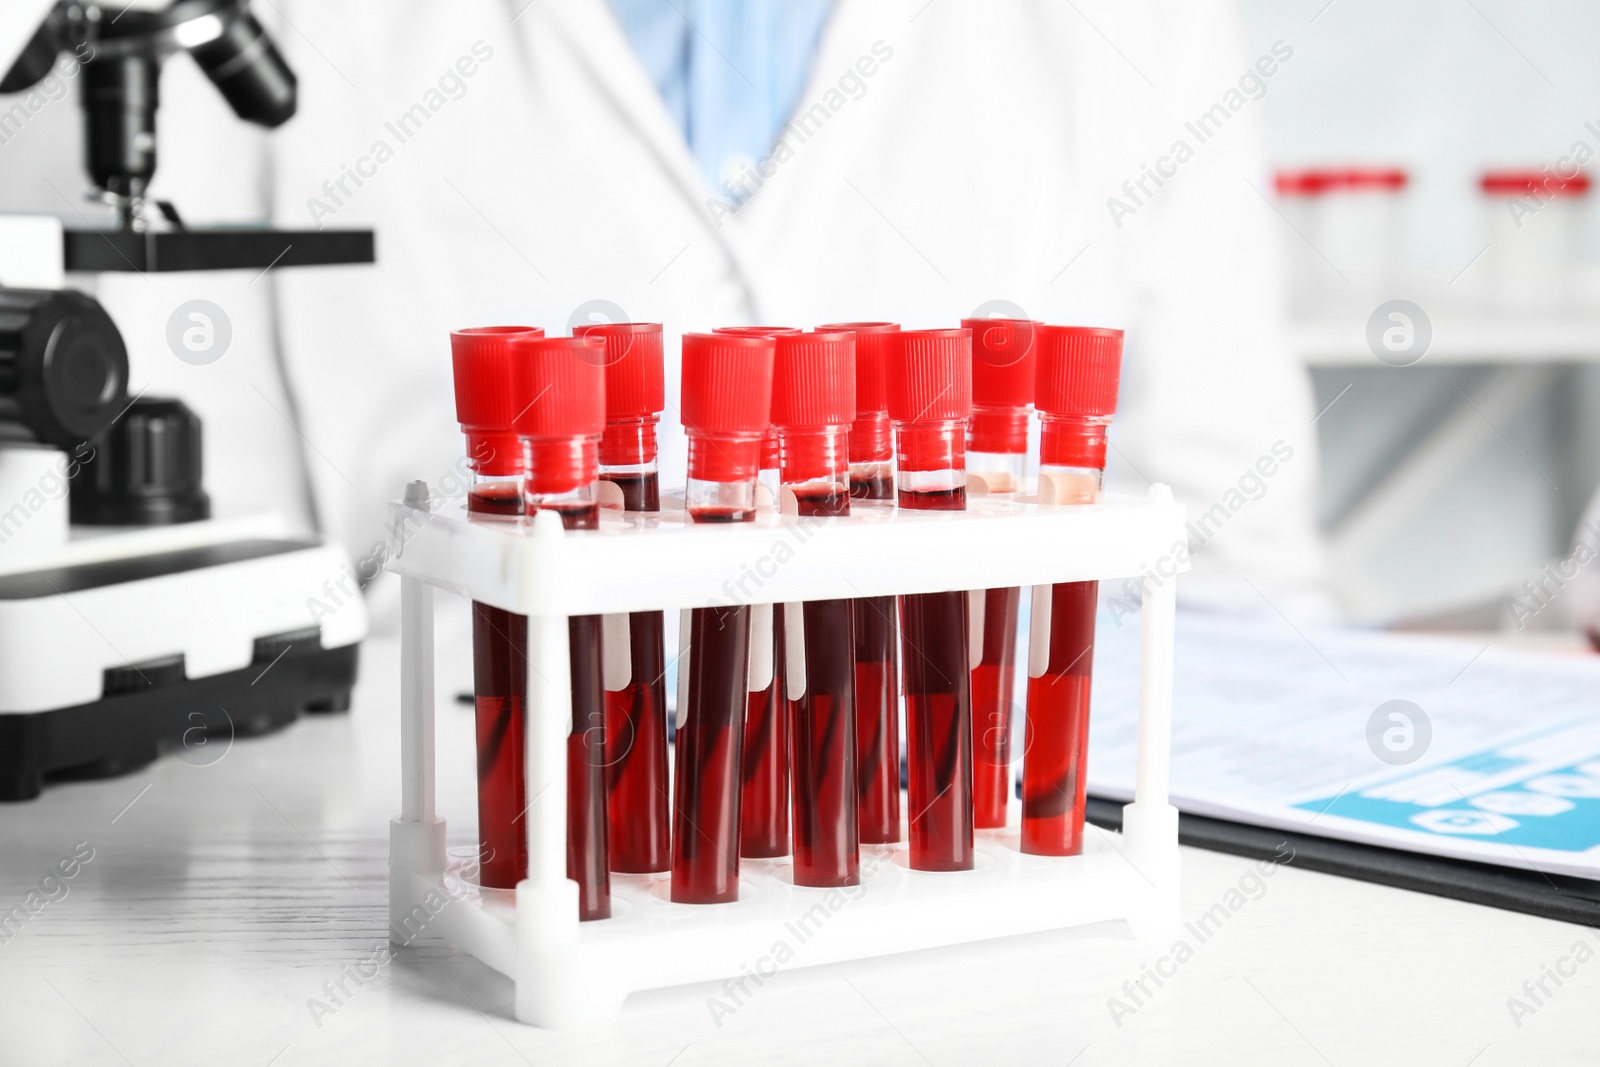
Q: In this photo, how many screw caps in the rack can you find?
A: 10